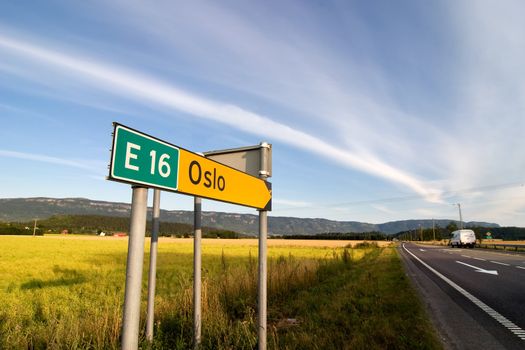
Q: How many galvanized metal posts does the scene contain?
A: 4